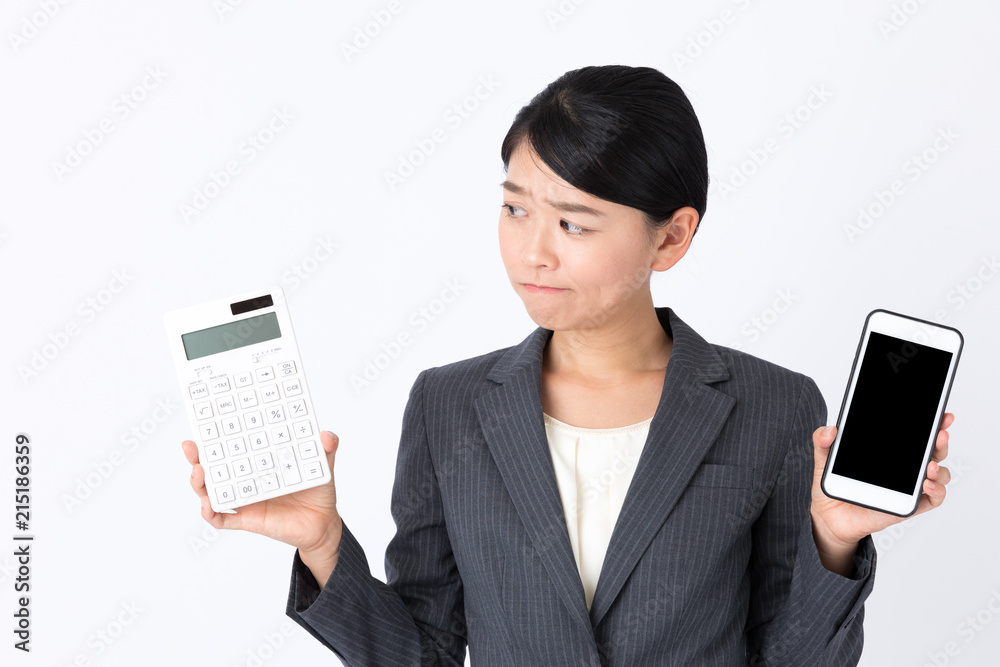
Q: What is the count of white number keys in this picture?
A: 11